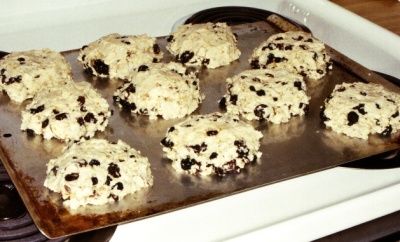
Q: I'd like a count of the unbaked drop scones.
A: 10